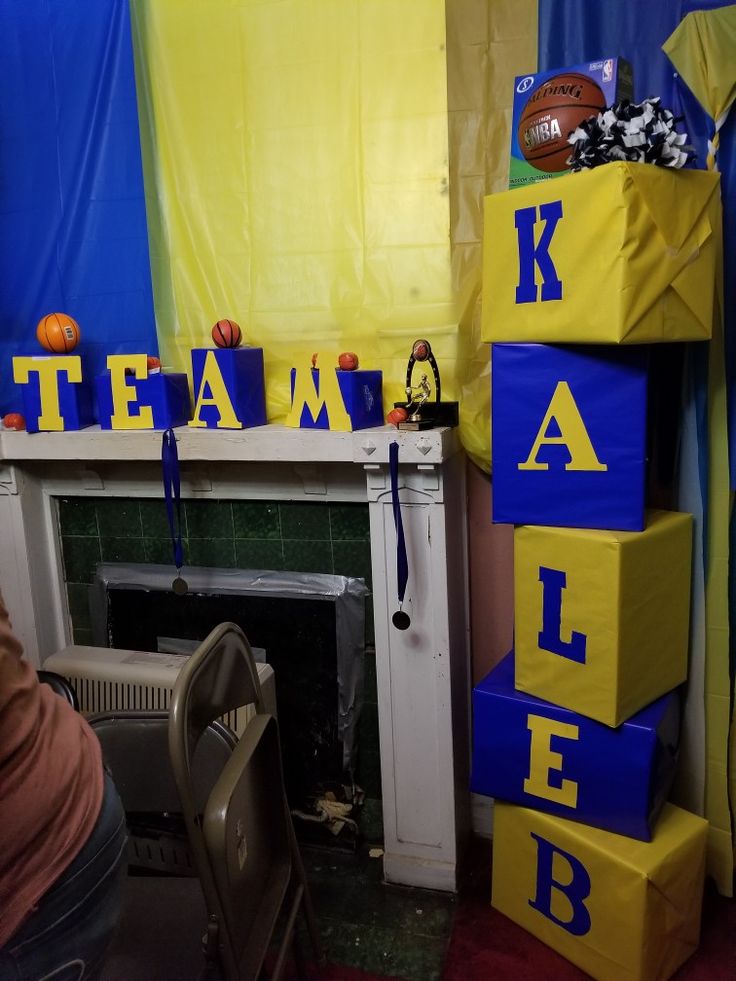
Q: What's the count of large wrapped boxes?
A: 5